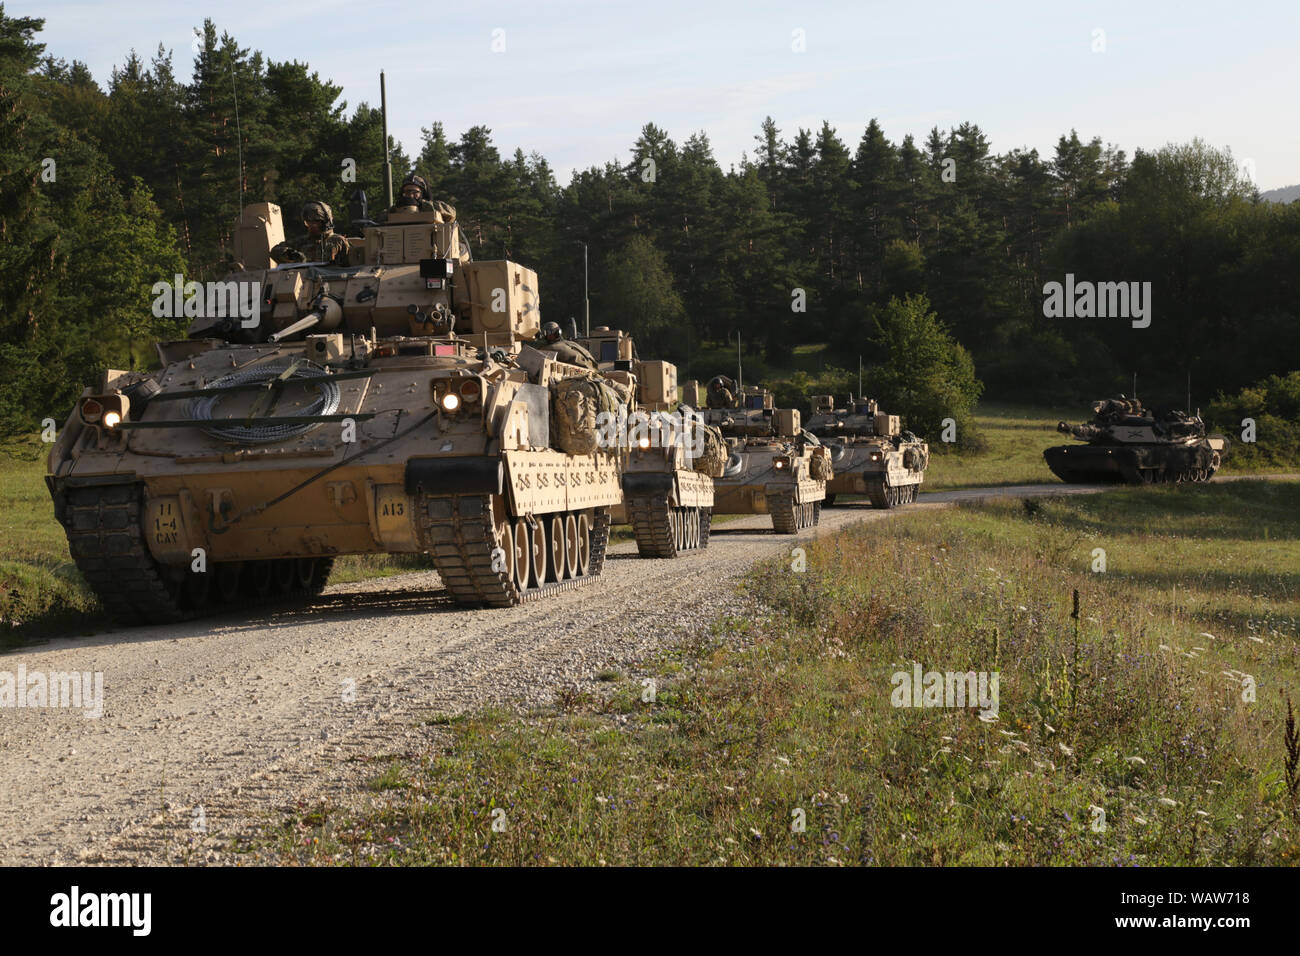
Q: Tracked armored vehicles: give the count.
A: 5